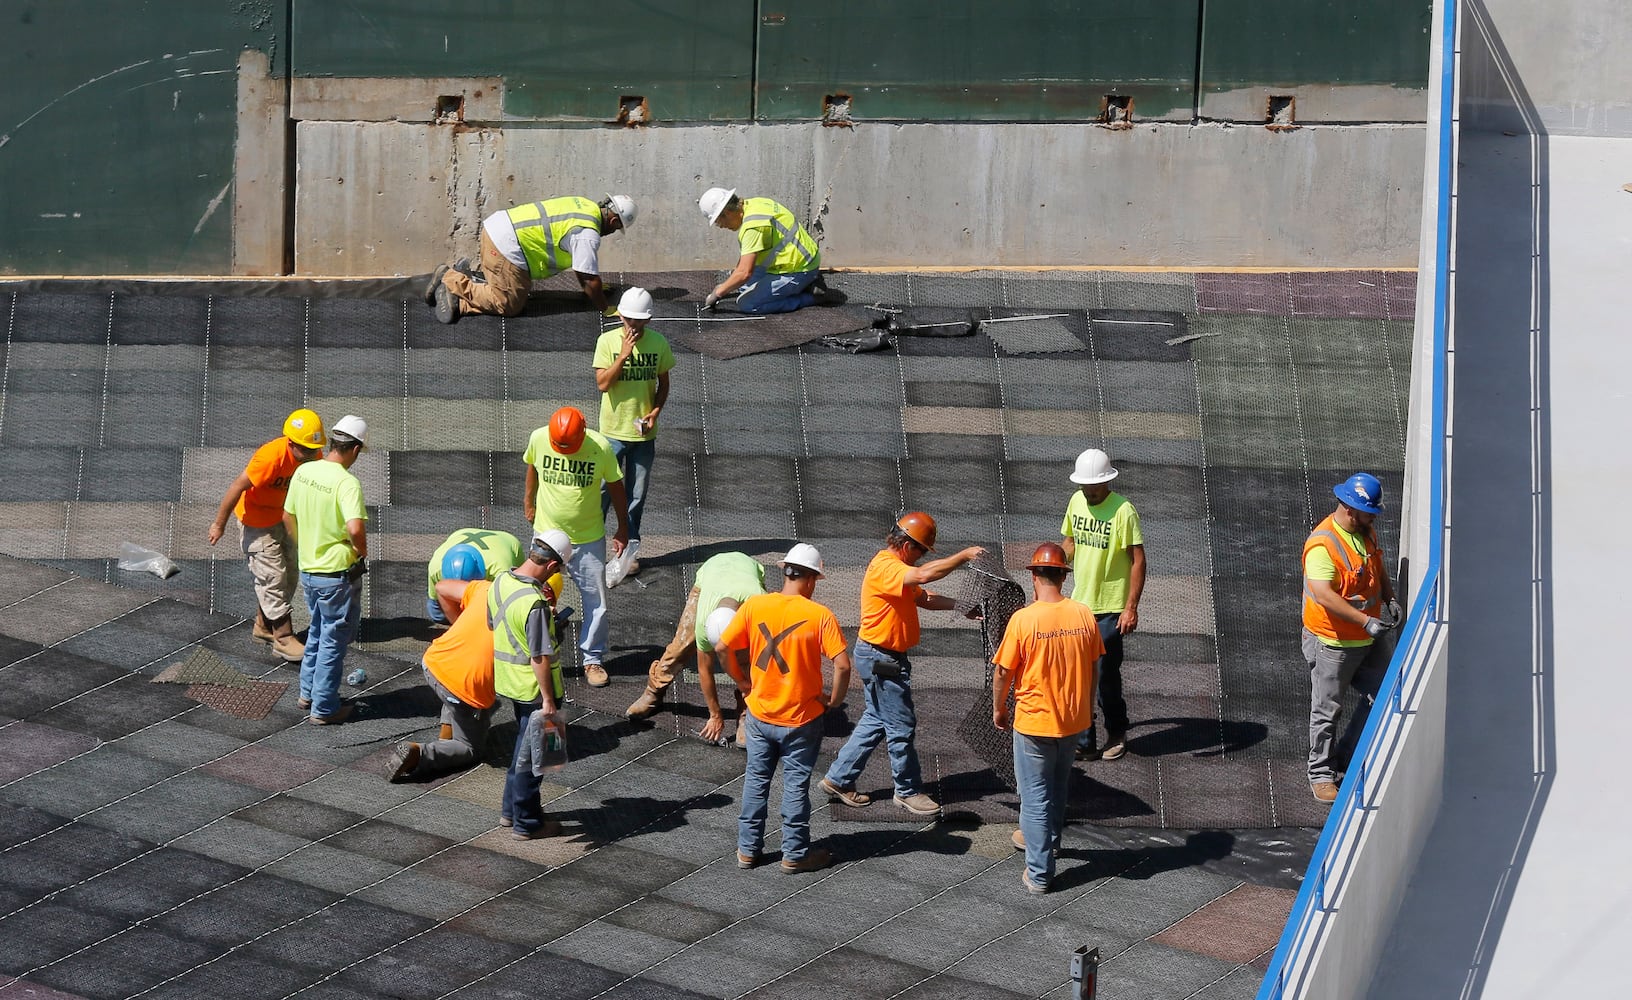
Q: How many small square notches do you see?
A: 5